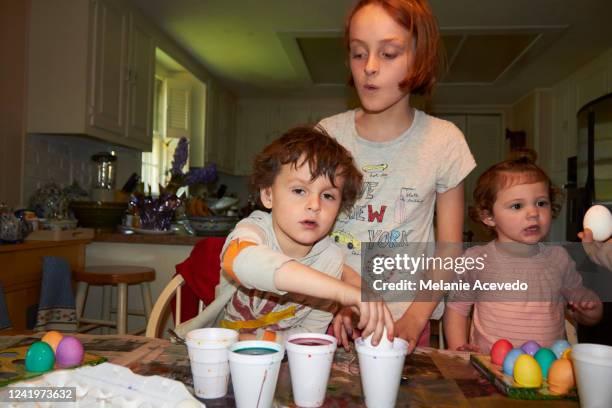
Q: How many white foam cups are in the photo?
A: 5